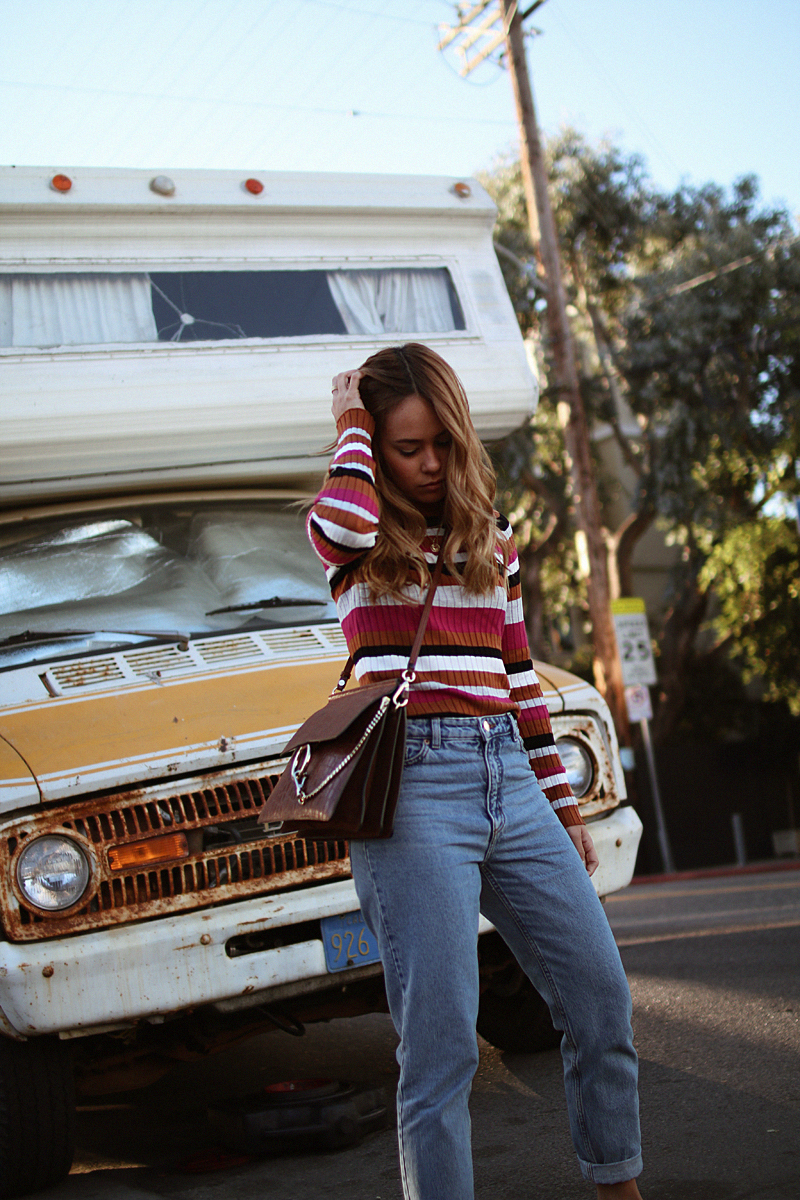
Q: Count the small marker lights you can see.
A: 4